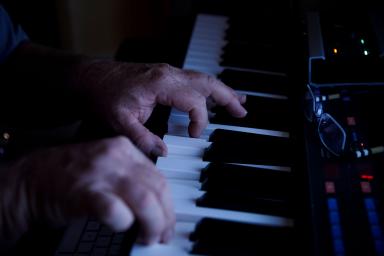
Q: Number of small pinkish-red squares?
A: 3